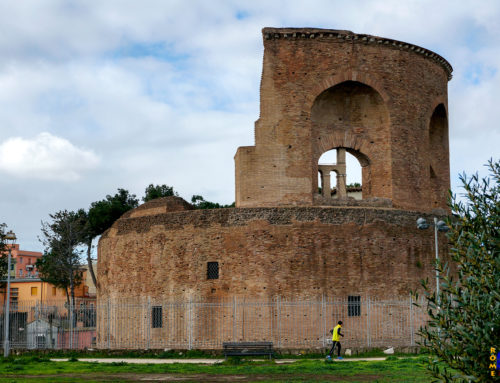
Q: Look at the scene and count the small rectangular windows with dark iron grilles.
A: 3